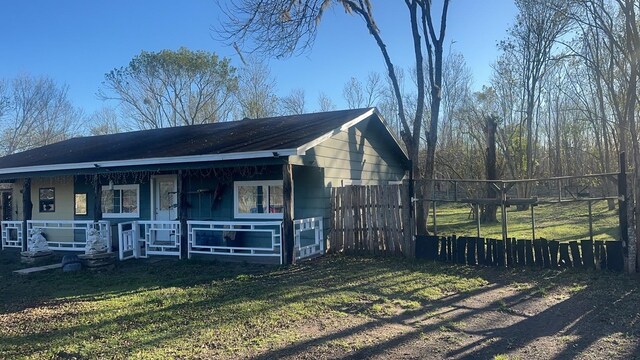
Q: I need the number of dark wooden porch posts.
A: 4